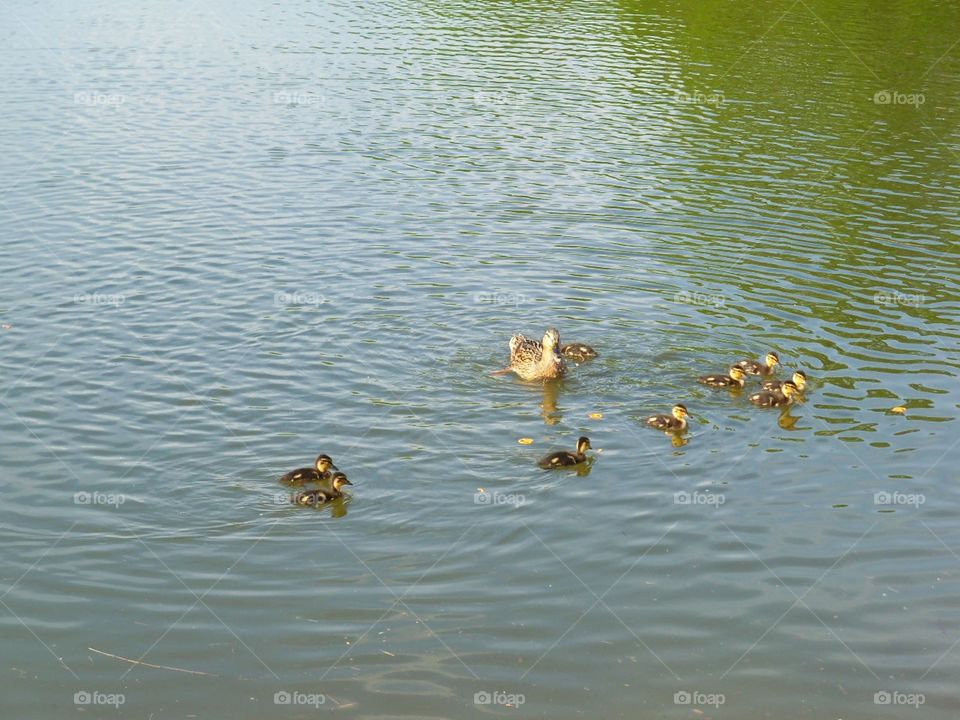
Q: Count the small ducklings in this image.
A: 9